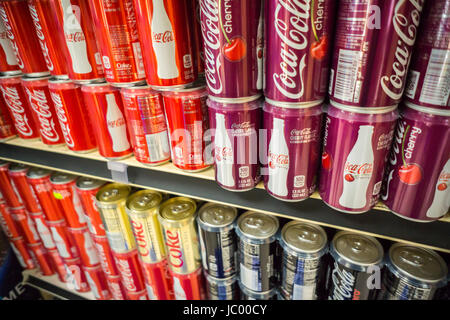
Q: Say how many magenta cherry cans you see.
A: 8